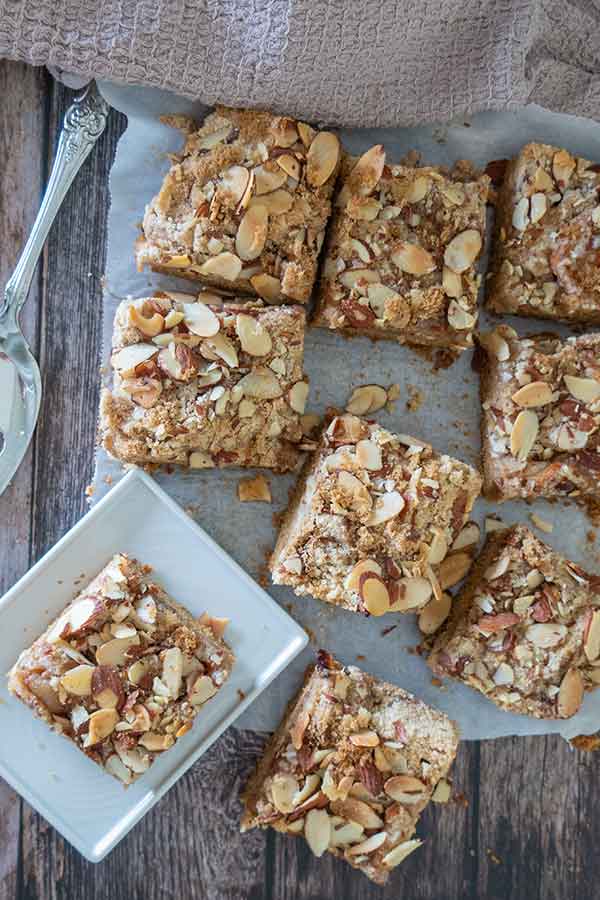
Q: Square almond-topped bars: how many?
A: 9